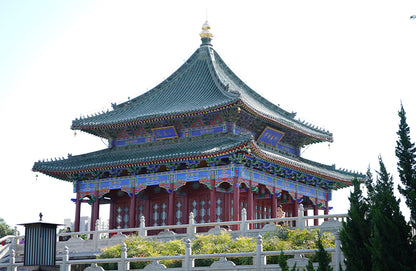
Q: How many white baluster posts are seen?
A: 12